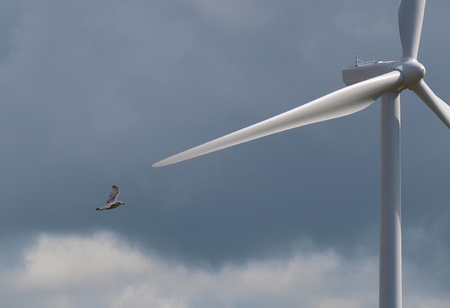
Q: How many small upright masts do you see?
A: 2